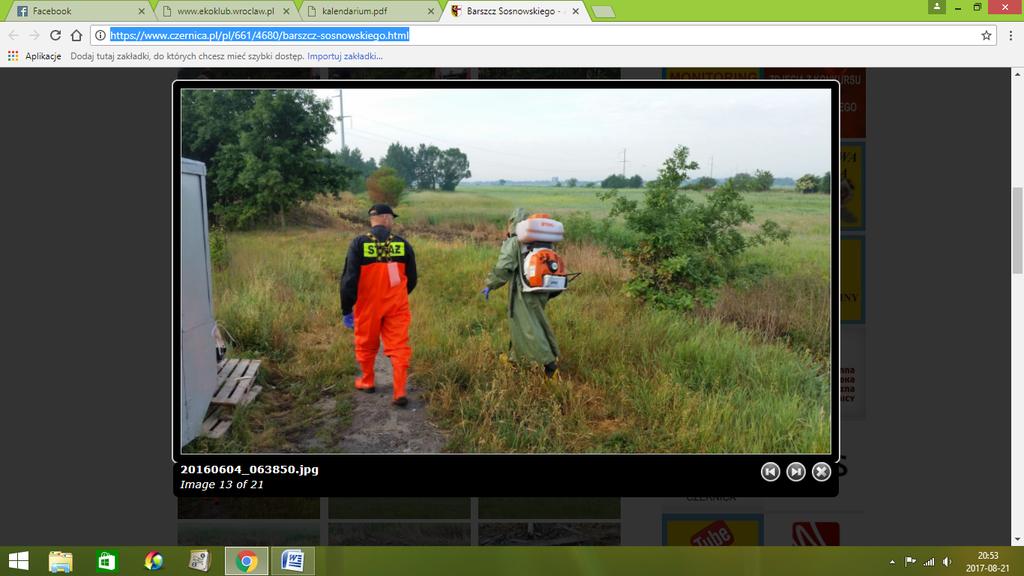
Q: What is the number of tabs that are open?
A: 4